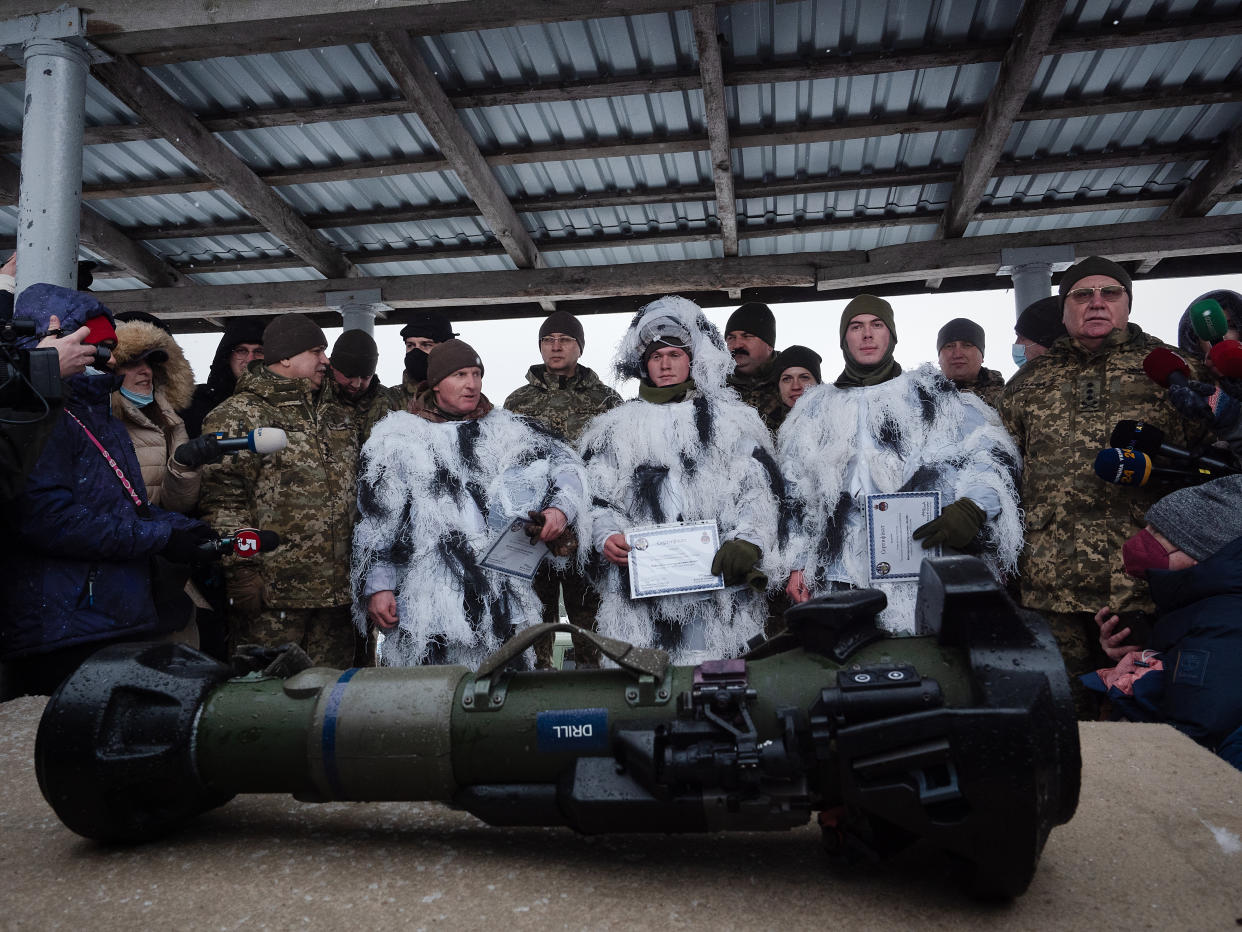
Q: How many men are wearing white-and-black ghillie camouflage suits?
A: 3